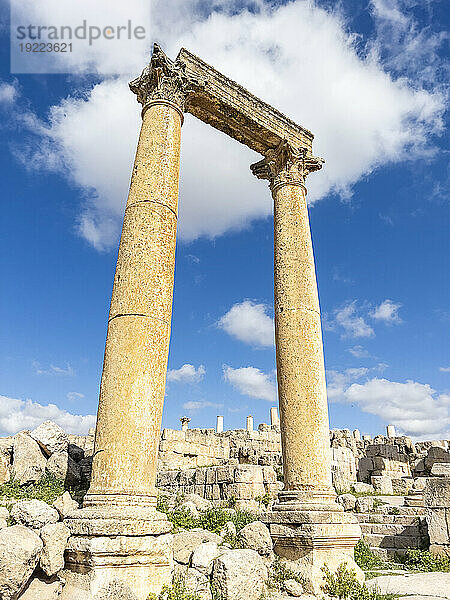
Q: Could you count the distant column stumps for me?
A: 5